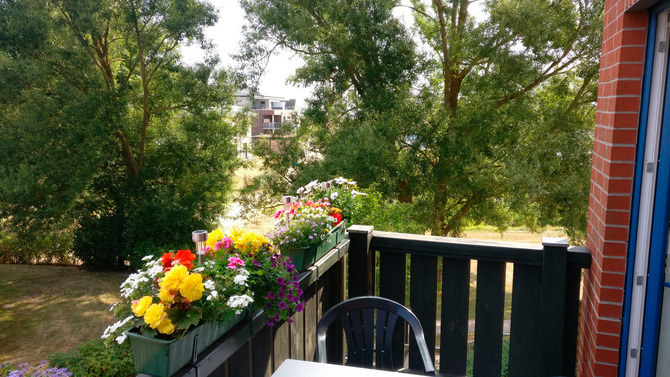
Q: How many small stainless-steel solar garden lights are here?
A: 3